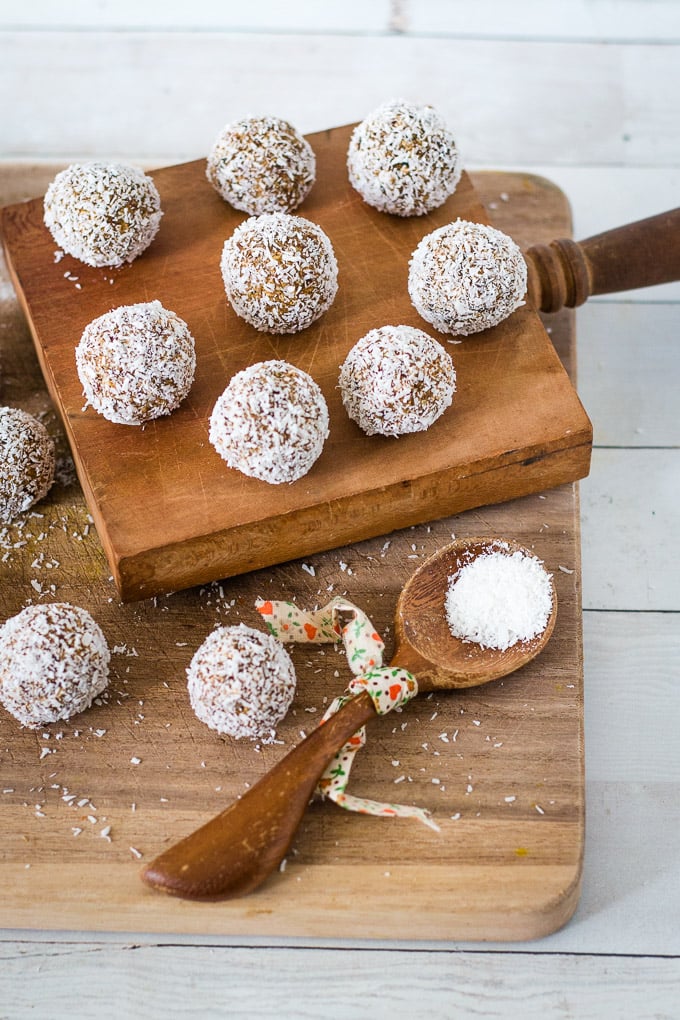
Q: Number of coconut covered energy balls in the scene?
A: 11